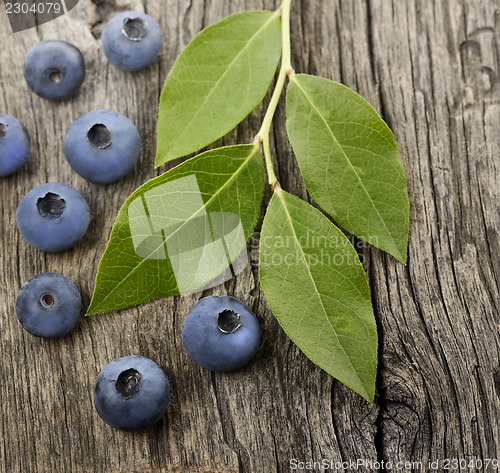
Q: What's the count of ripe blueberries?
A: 8